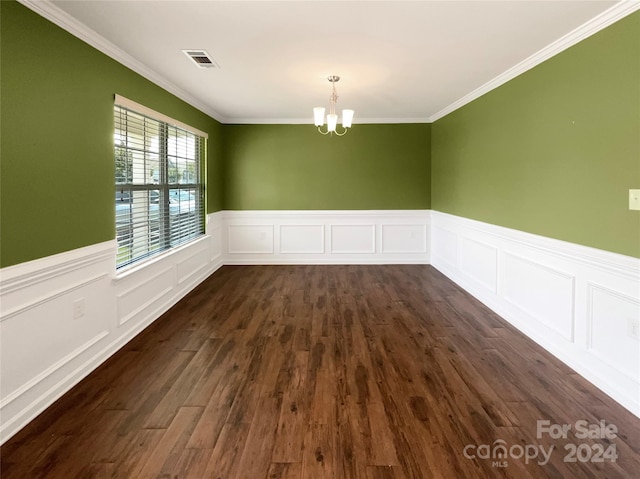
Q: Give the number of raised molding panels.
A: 12